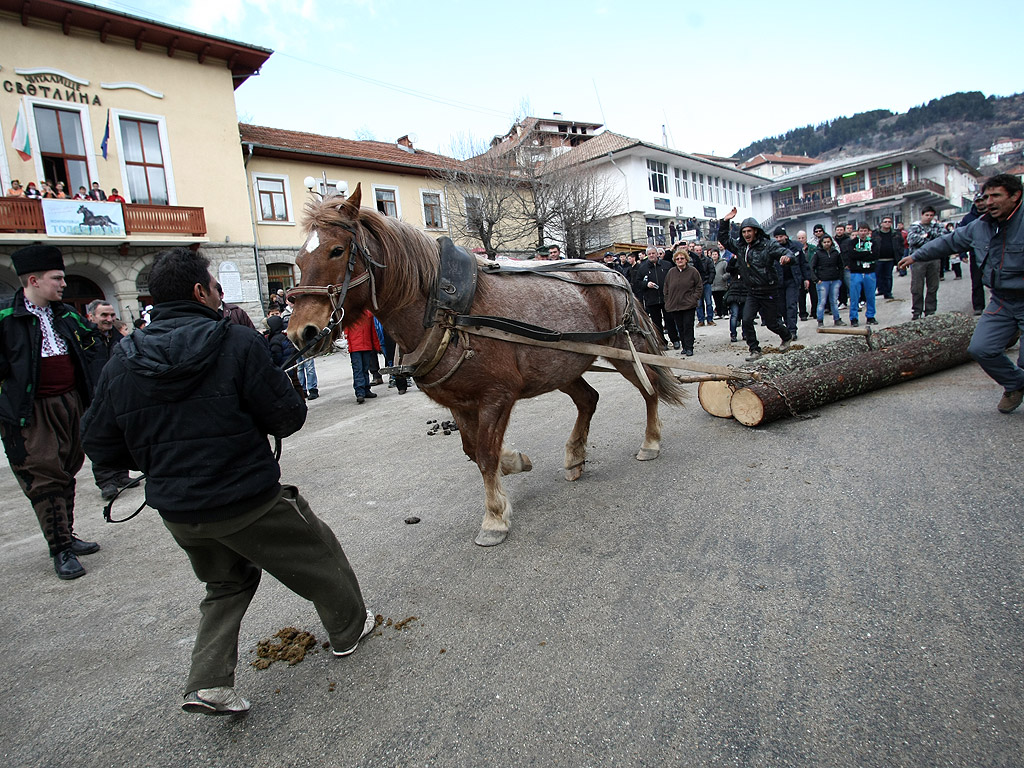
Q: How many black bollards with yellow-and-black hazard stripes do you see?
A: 0